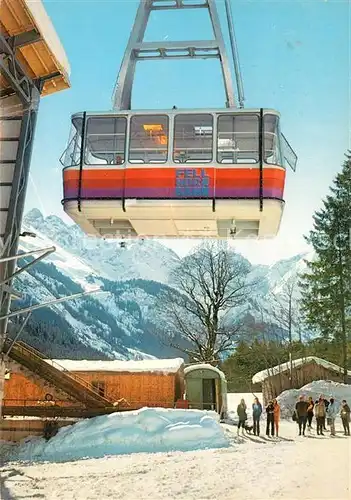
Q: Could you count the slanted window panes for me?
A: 2